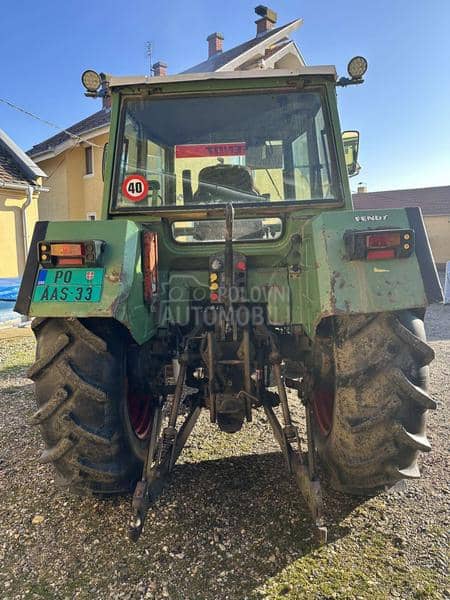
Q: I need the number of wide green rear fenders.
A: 2